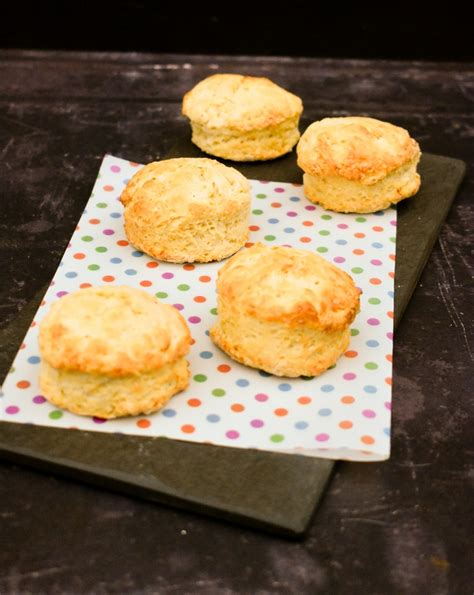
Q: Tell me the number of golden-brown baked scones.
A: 5